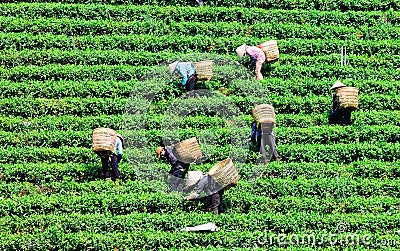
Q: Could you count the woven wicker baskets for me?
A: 7